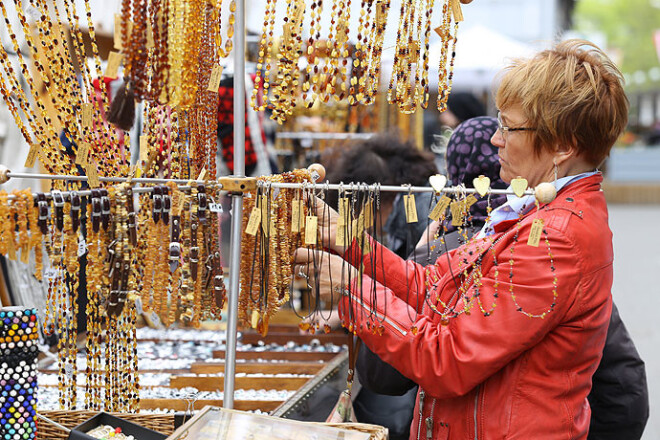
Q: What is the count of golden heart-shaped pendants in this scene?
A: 3